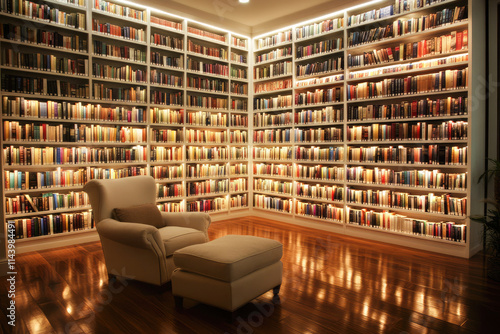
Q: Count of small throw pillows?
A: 1